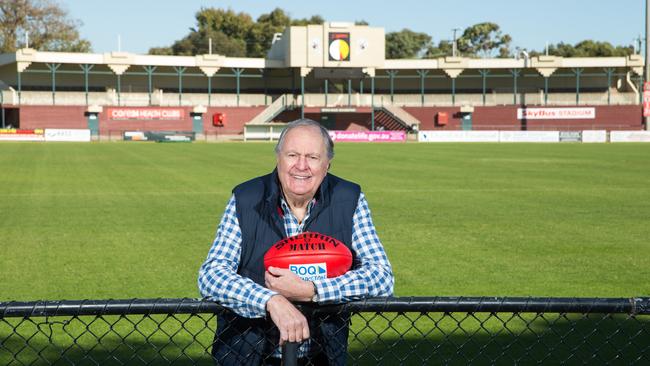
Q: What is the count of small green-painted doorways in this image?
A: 3